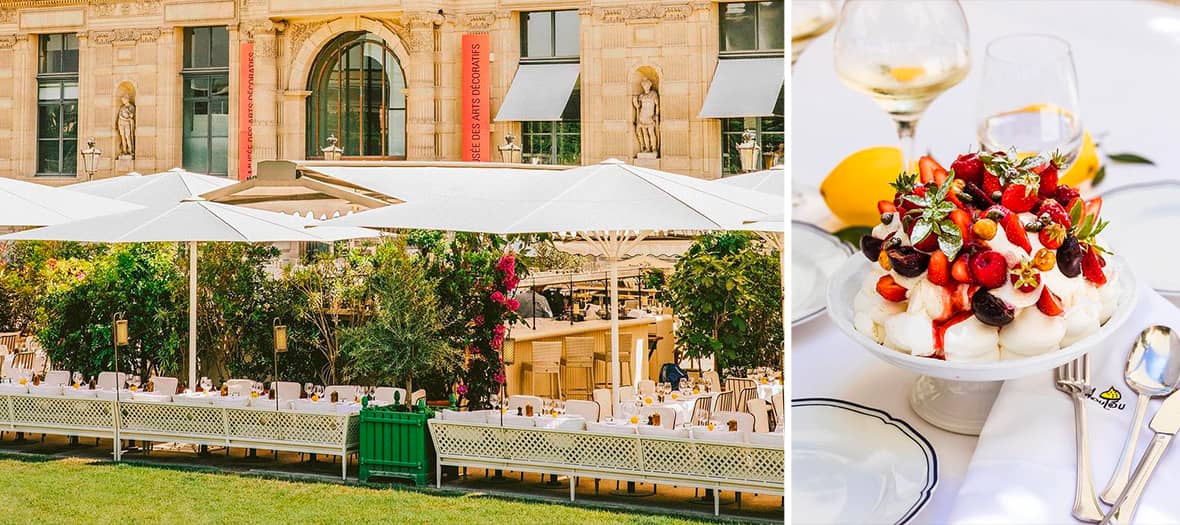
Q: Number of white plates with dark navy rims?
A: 3